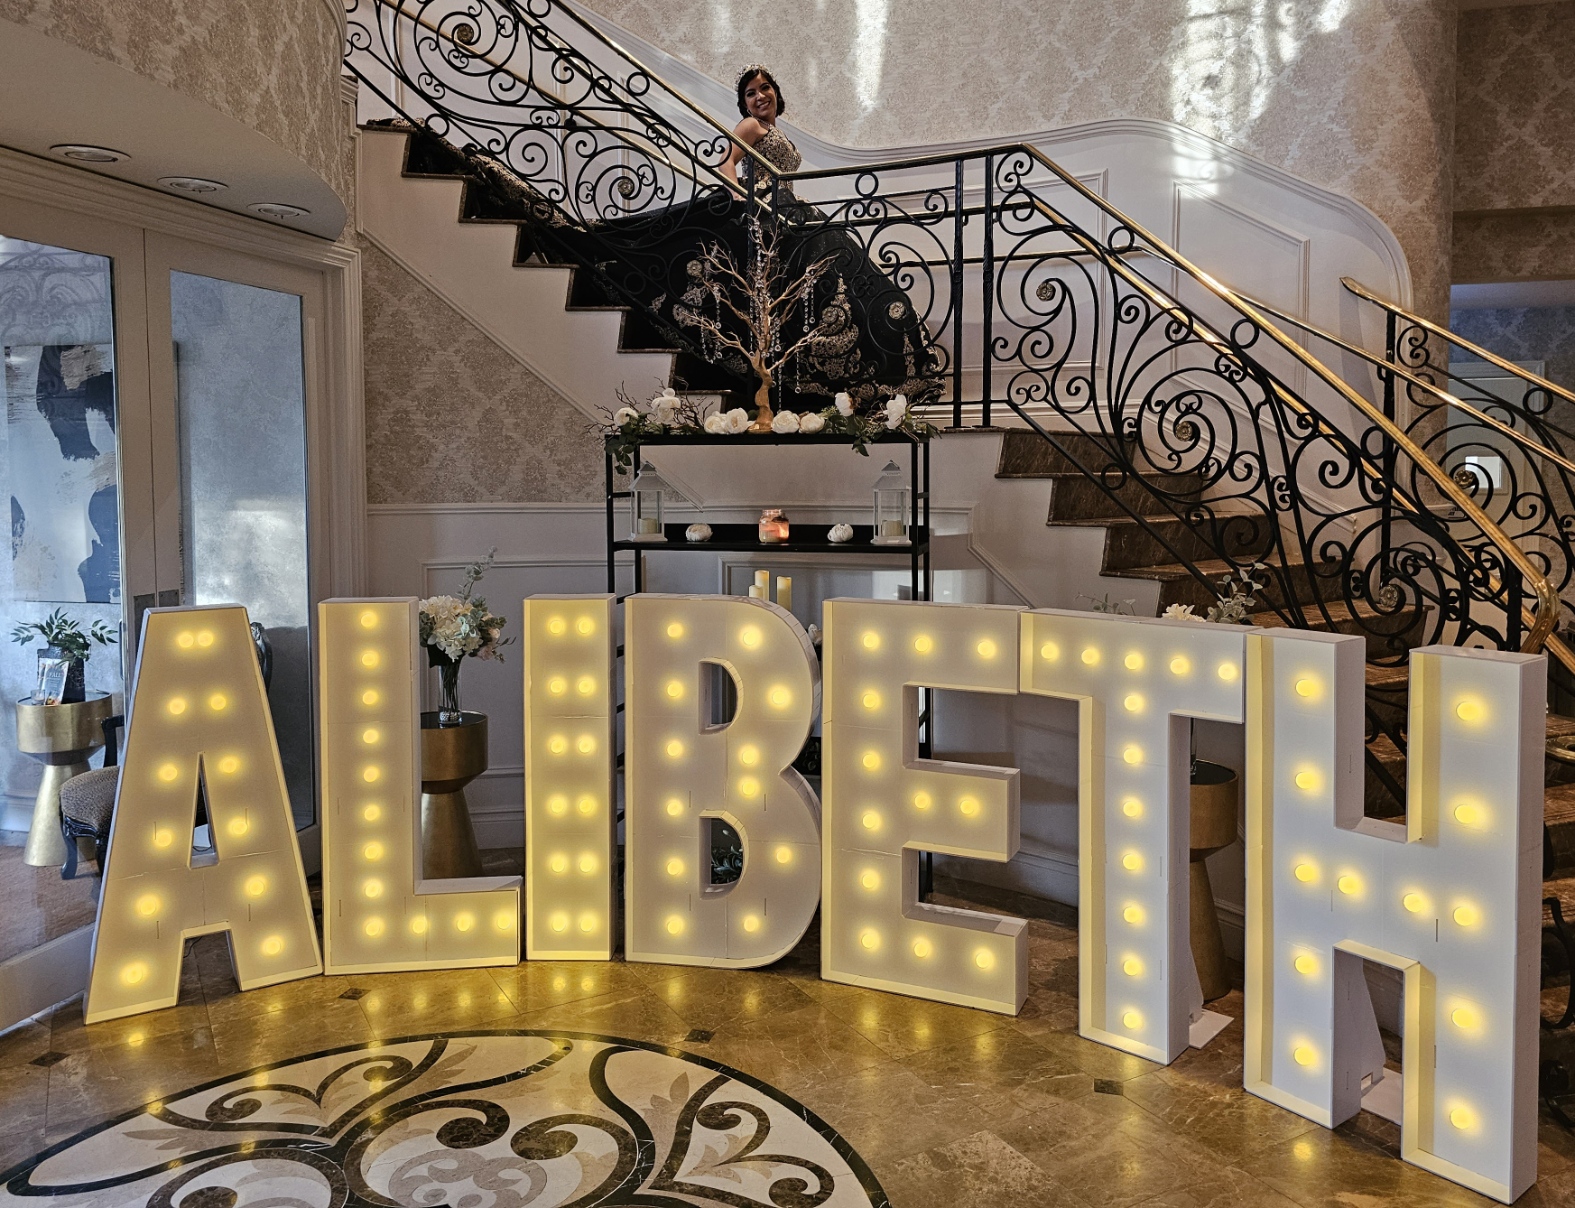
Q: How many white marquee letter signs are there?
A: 7